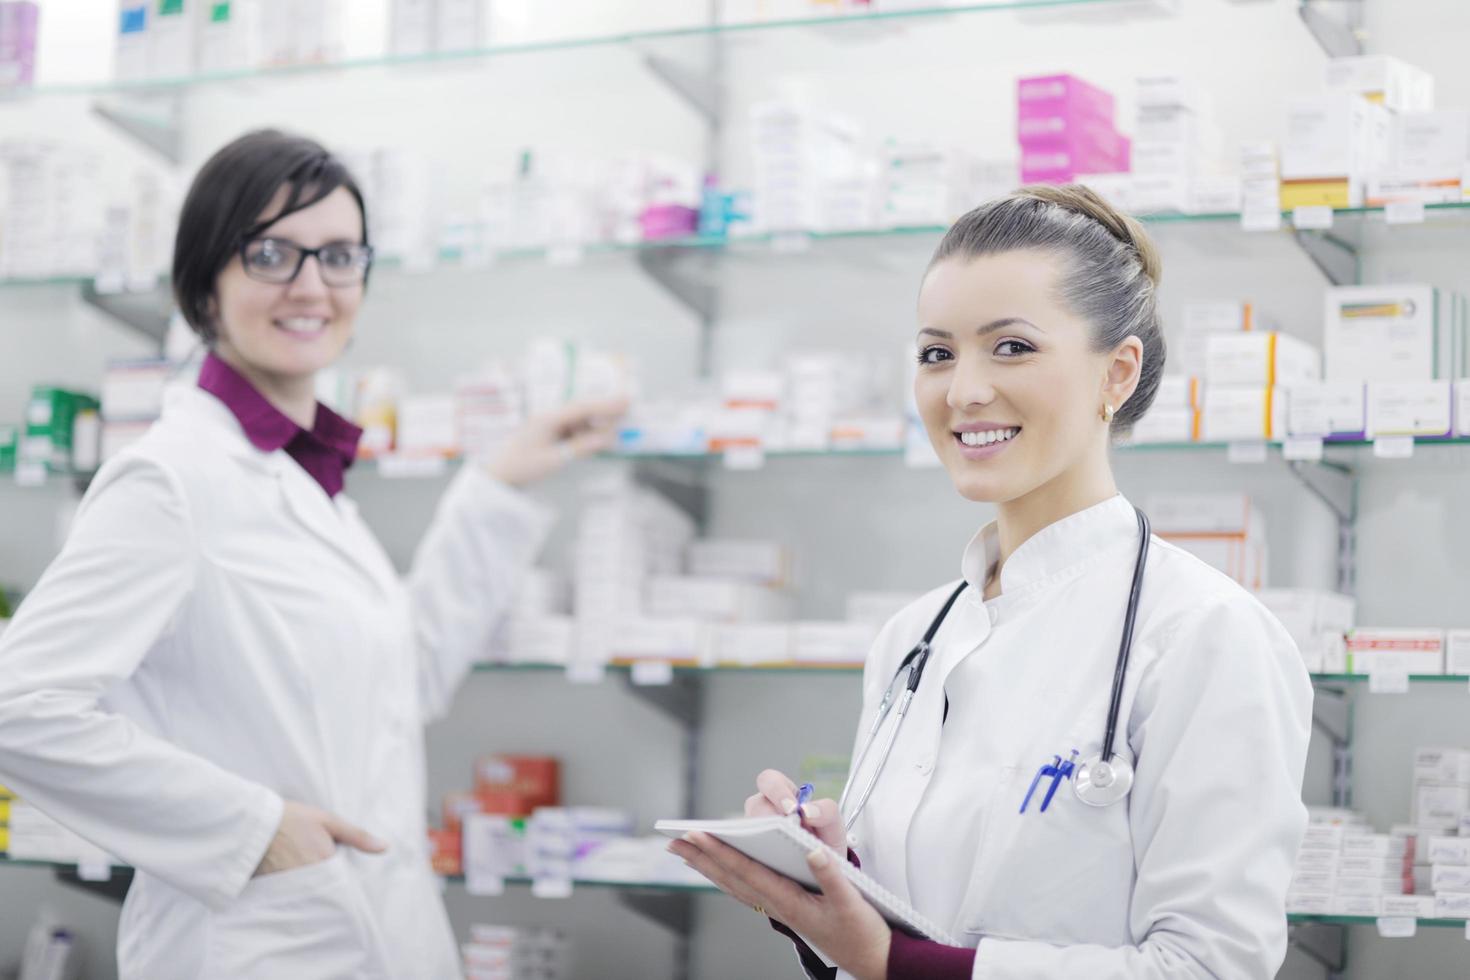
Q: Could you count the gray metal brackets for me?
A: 14